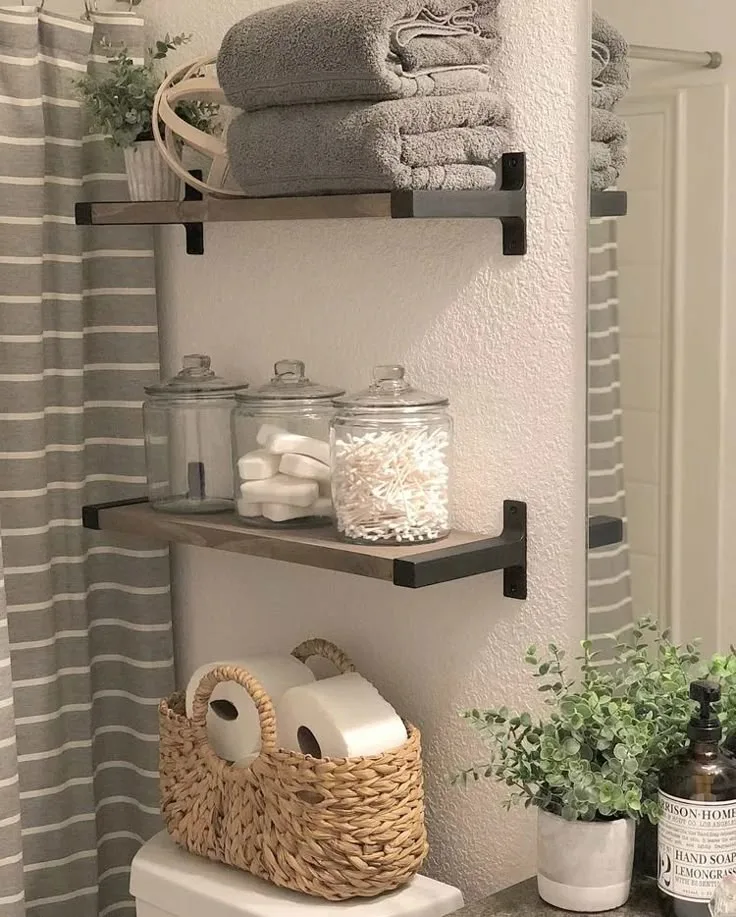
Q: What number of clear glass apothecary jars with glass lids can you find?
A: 3